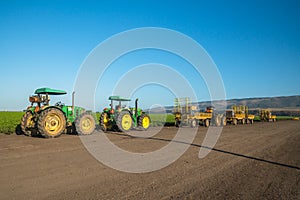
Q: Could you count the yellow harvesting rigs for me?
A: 3